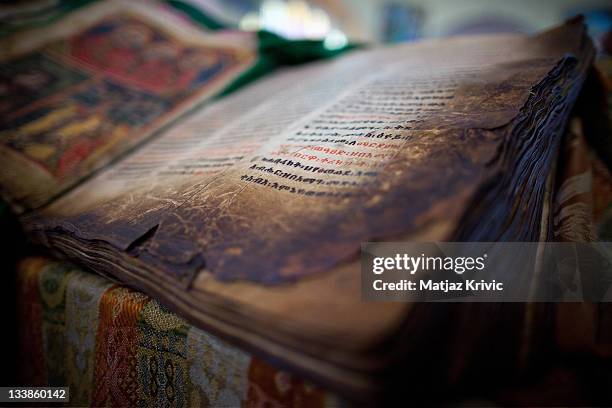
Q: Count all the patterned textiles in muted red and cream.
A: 1